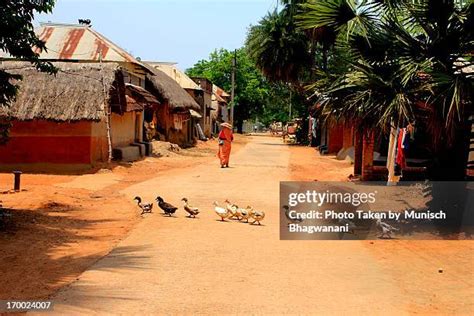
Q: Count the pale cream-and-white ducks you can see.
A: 4